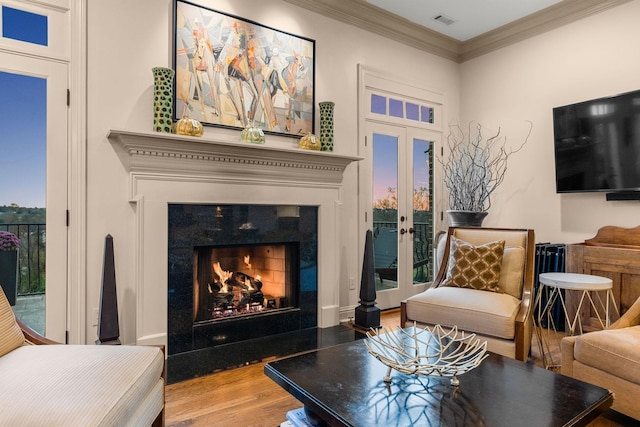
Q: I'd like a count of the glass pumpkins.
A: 3